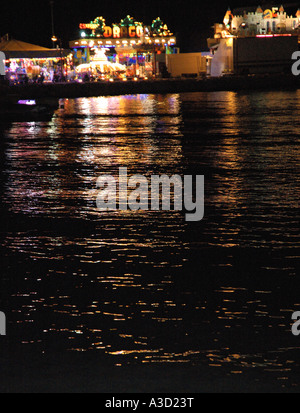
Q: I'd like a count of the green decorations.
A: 3